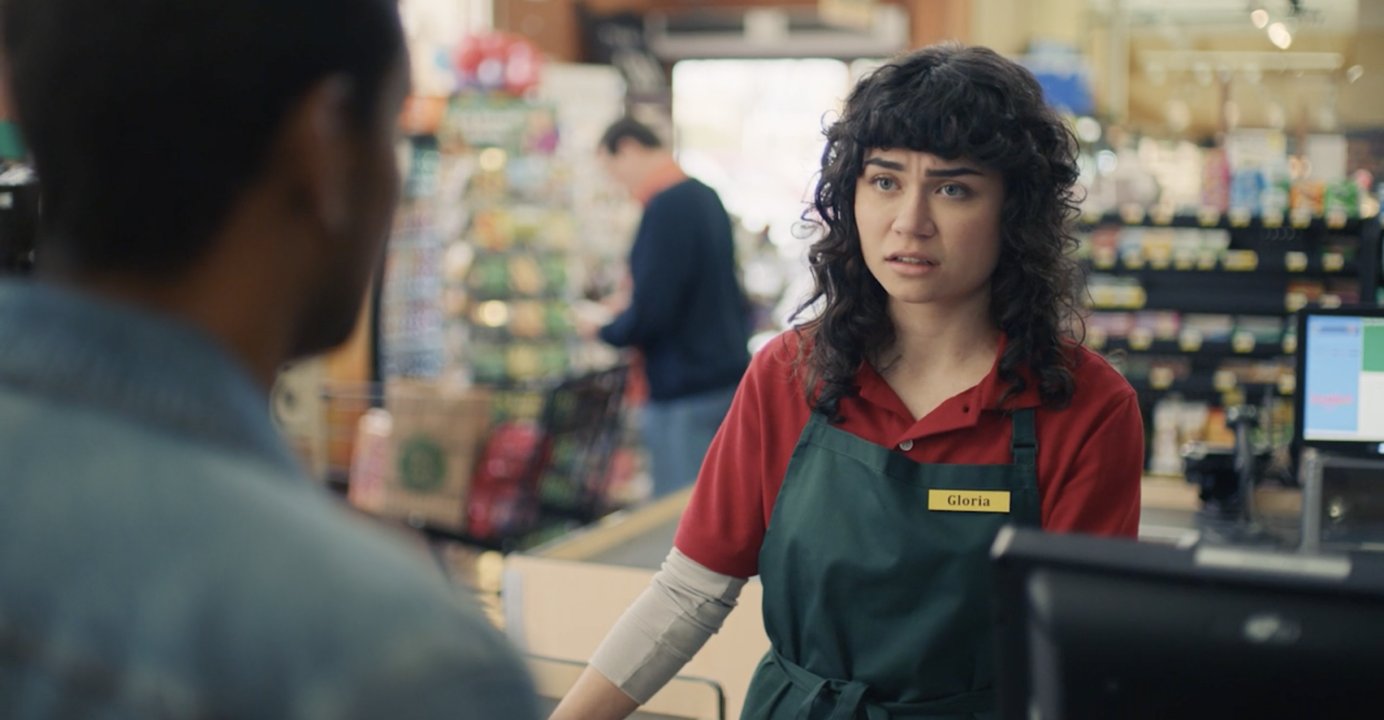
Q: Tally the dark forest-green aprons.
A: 1